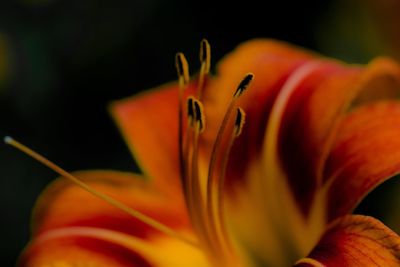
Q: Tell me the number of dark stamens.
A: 6